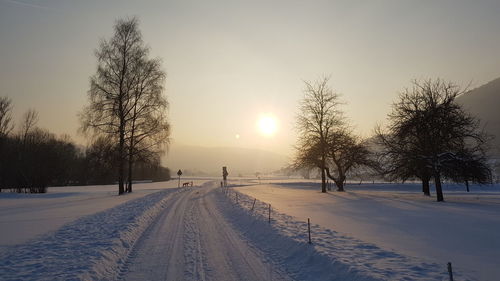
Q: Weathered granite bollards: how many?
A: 0